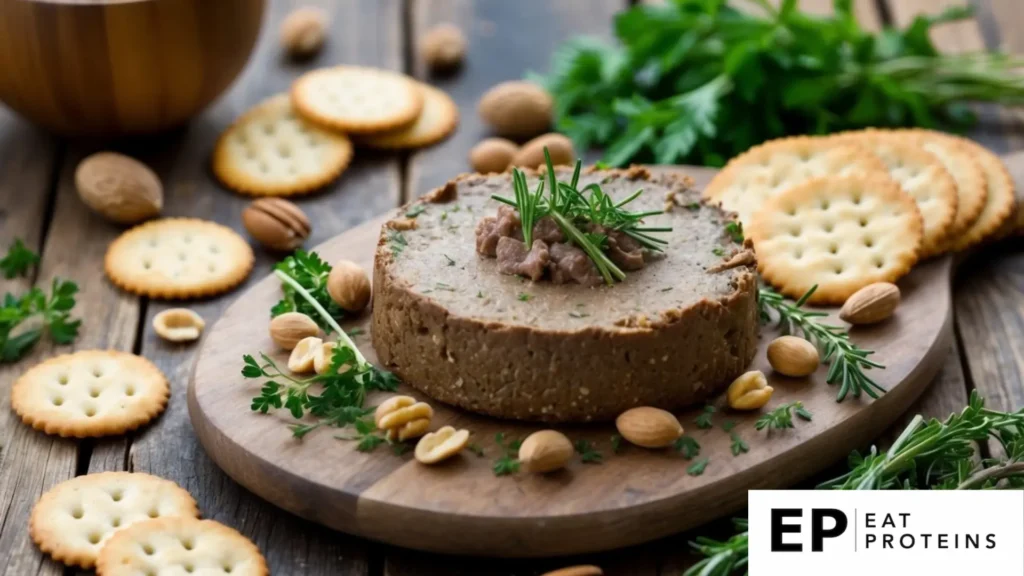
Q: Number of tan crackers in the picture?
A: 12